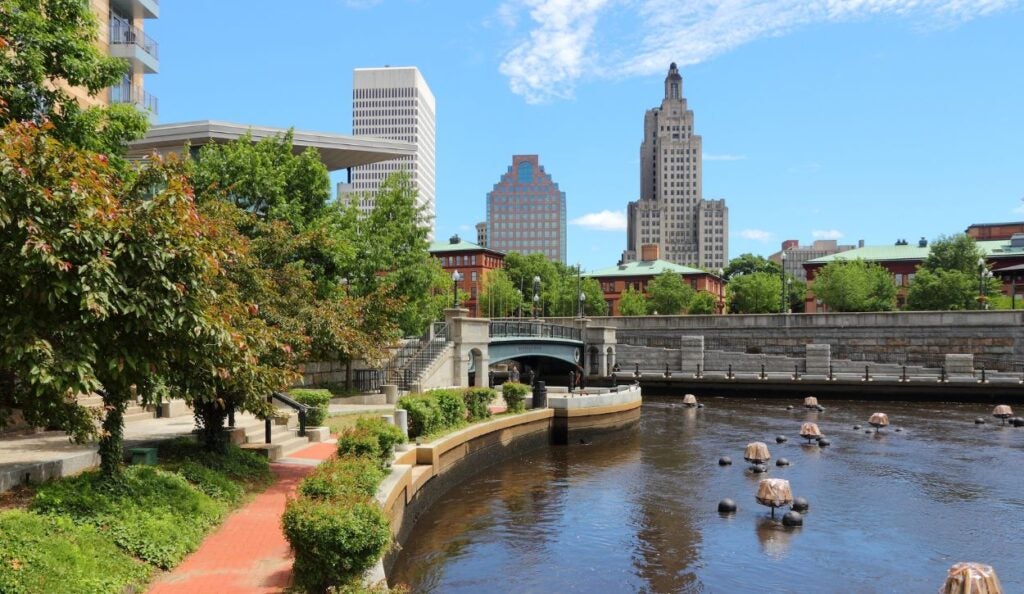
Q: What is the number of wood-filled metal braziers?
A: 8